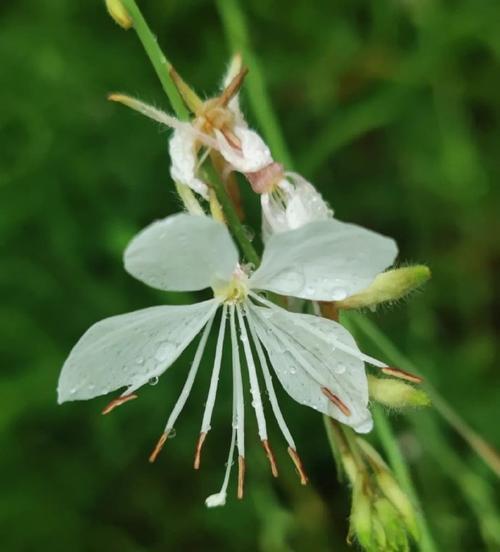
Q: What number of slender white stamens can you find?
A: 8